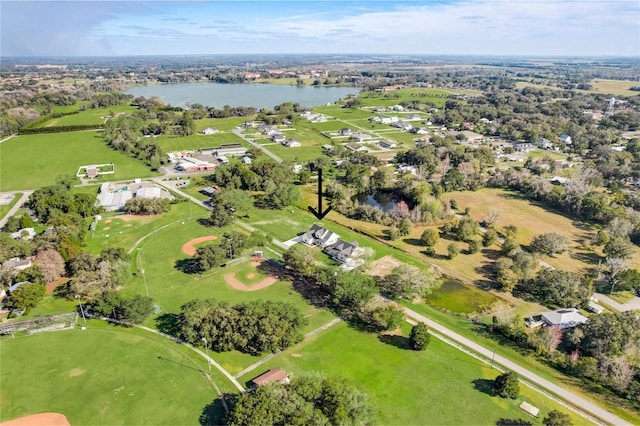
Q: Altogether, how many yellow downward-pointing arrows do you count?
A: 0